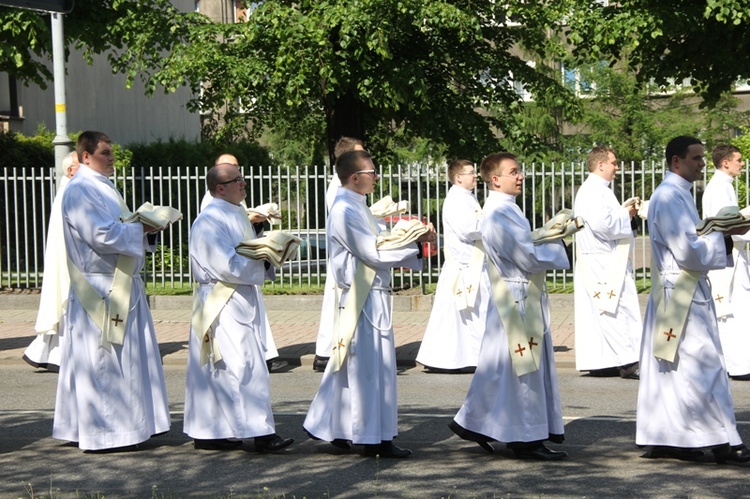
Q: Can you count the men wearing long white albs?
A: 11